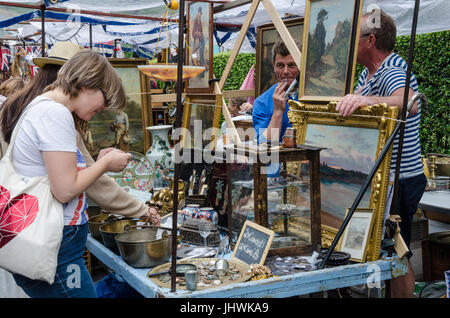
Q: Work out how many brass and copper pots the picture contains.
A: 3